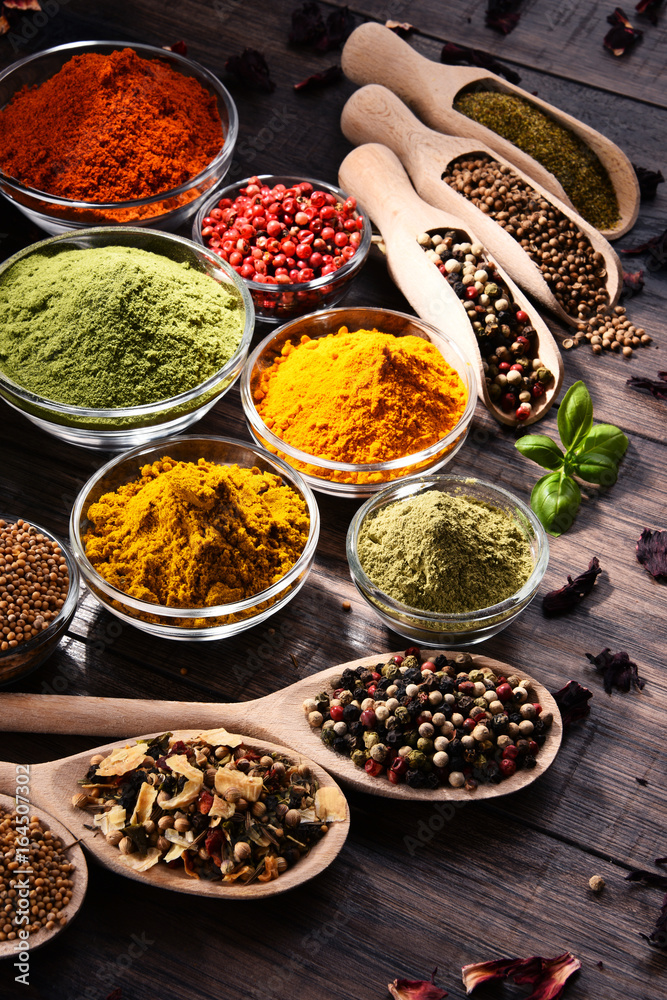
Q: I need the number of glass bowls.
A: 7